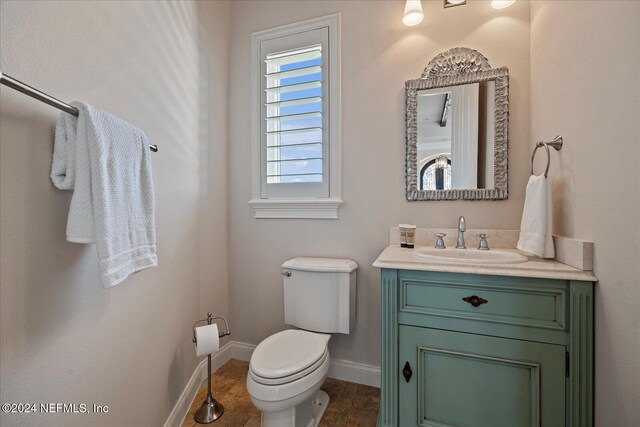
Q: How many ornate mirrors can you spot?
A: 1